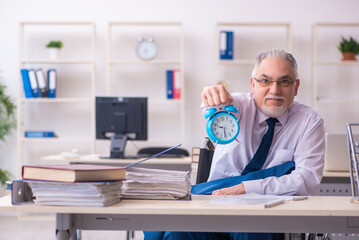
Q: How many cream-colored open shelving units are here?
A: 4